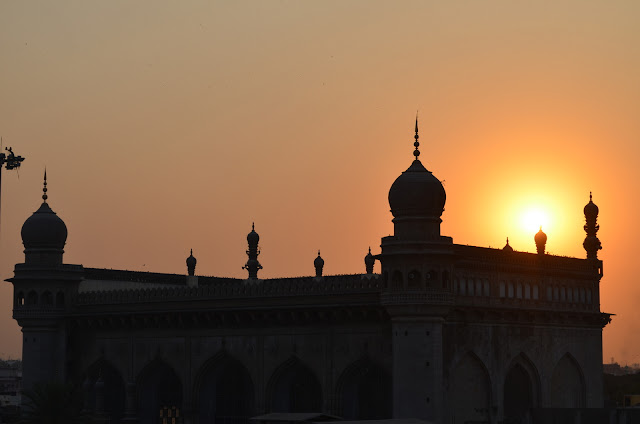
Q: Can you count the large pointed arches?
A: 8